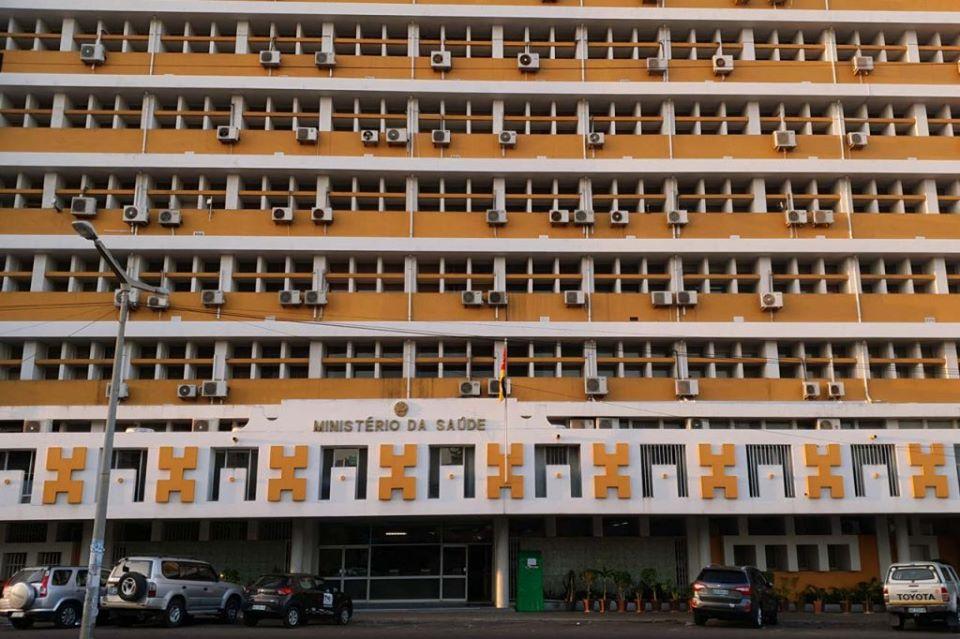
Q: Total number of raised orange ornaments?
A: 9